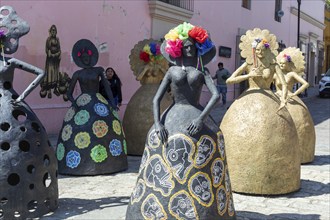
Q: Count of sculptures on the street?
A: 6